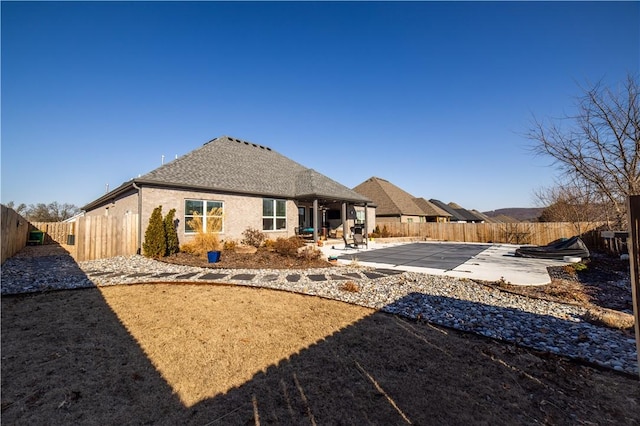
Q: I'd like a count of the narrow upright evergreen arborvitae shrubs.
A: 2